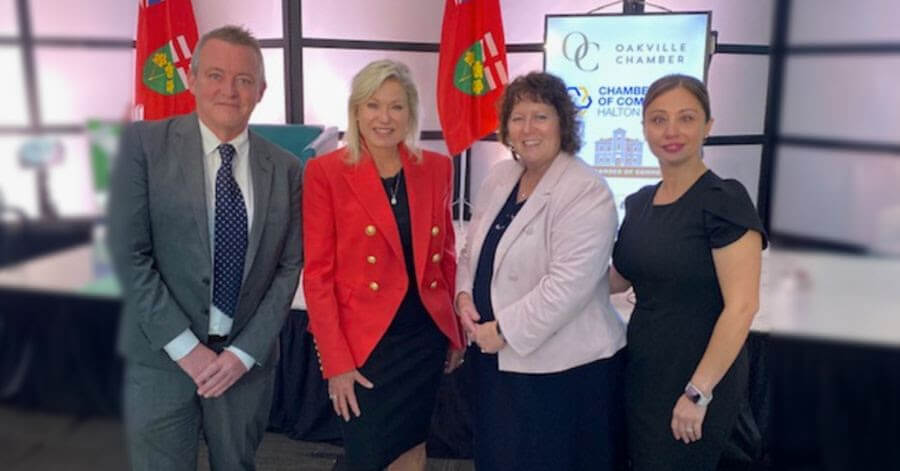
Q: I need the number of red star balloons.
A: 0